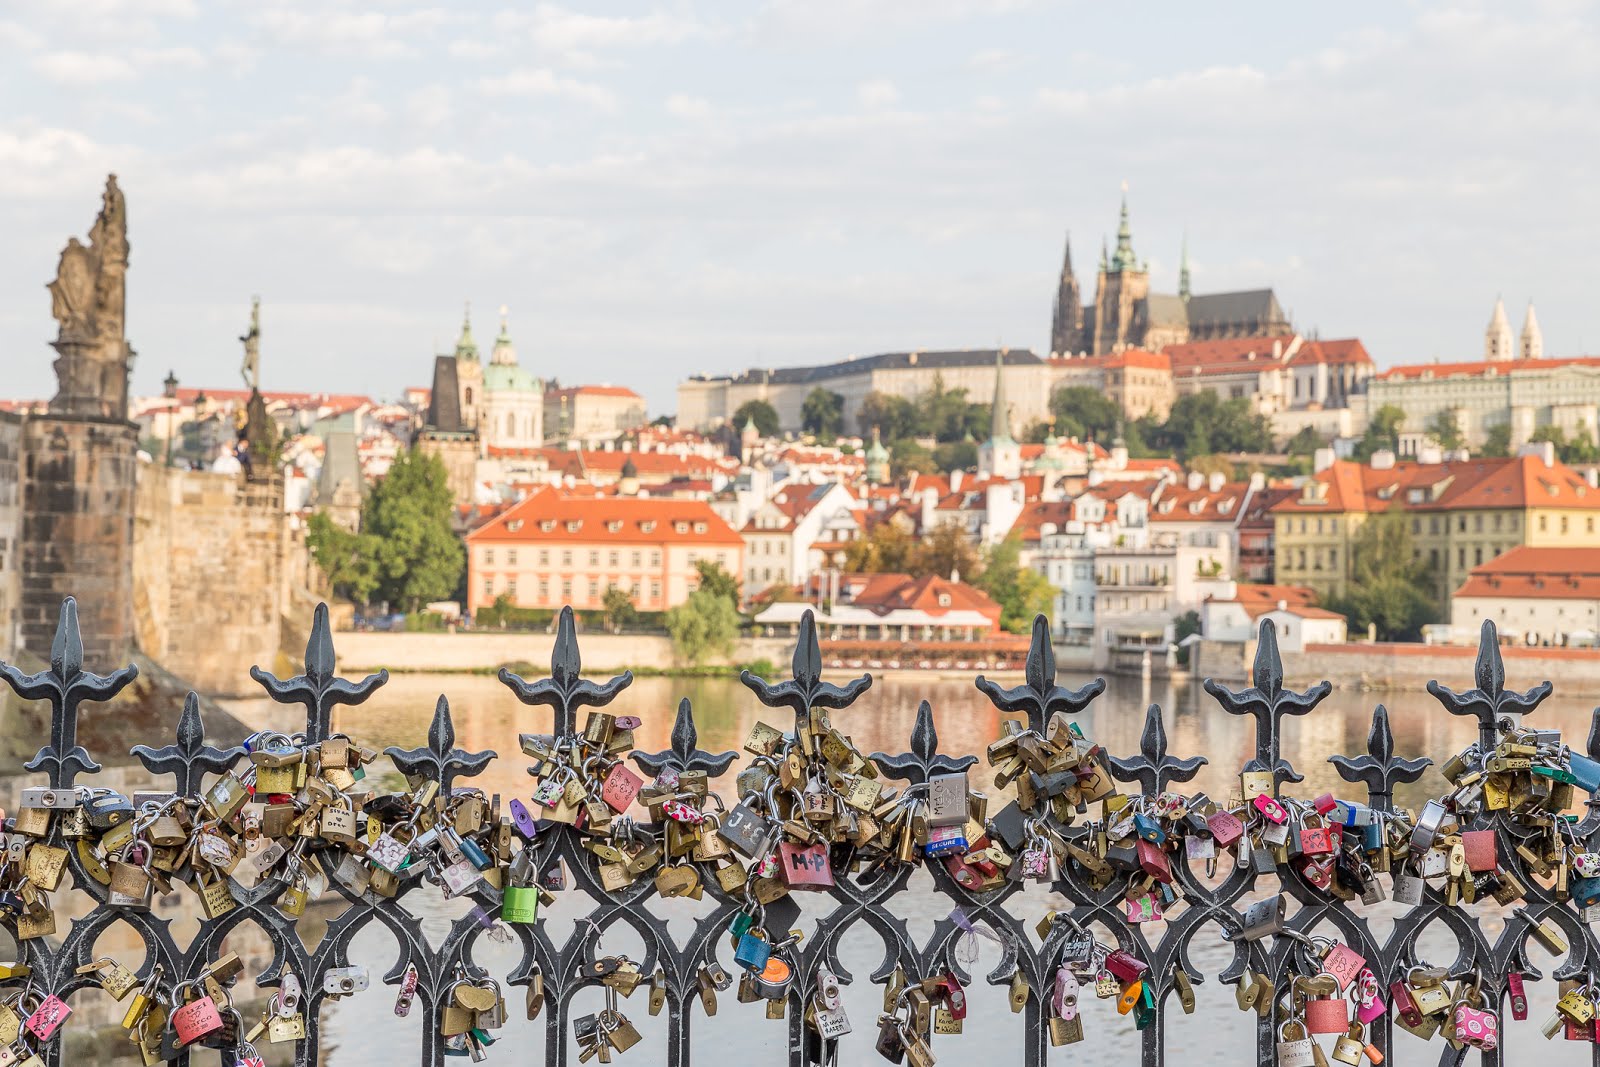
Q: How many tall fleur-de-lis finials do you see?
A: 7